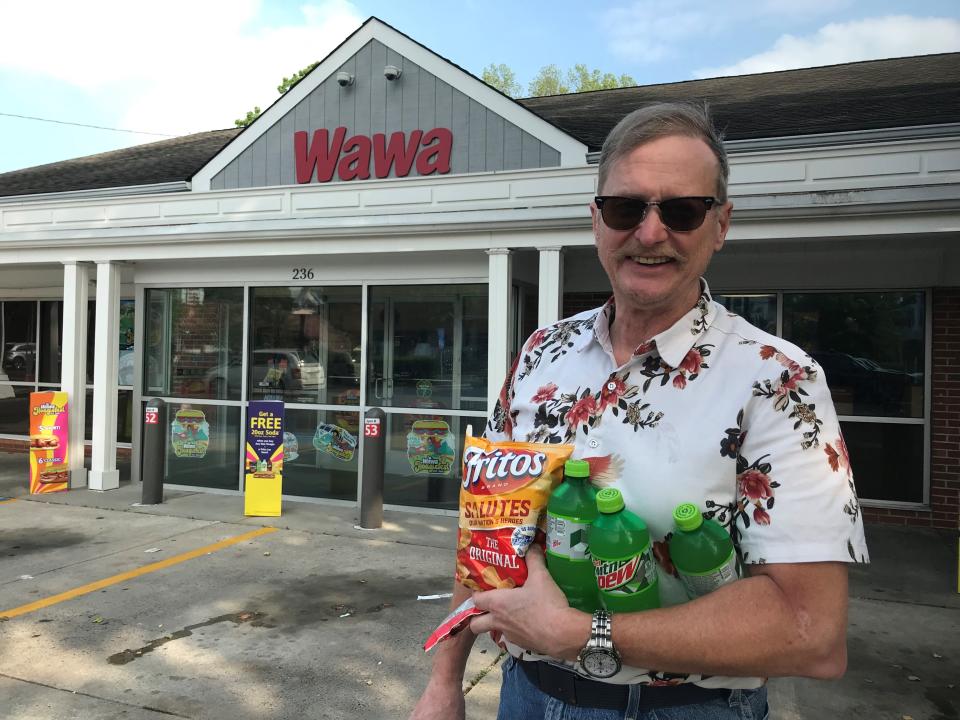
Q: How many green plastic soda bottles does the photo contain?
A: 3